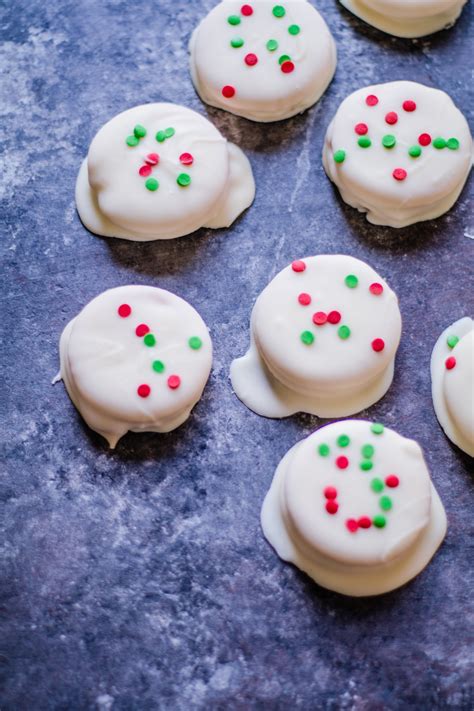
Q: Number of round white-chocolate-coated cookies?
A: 8